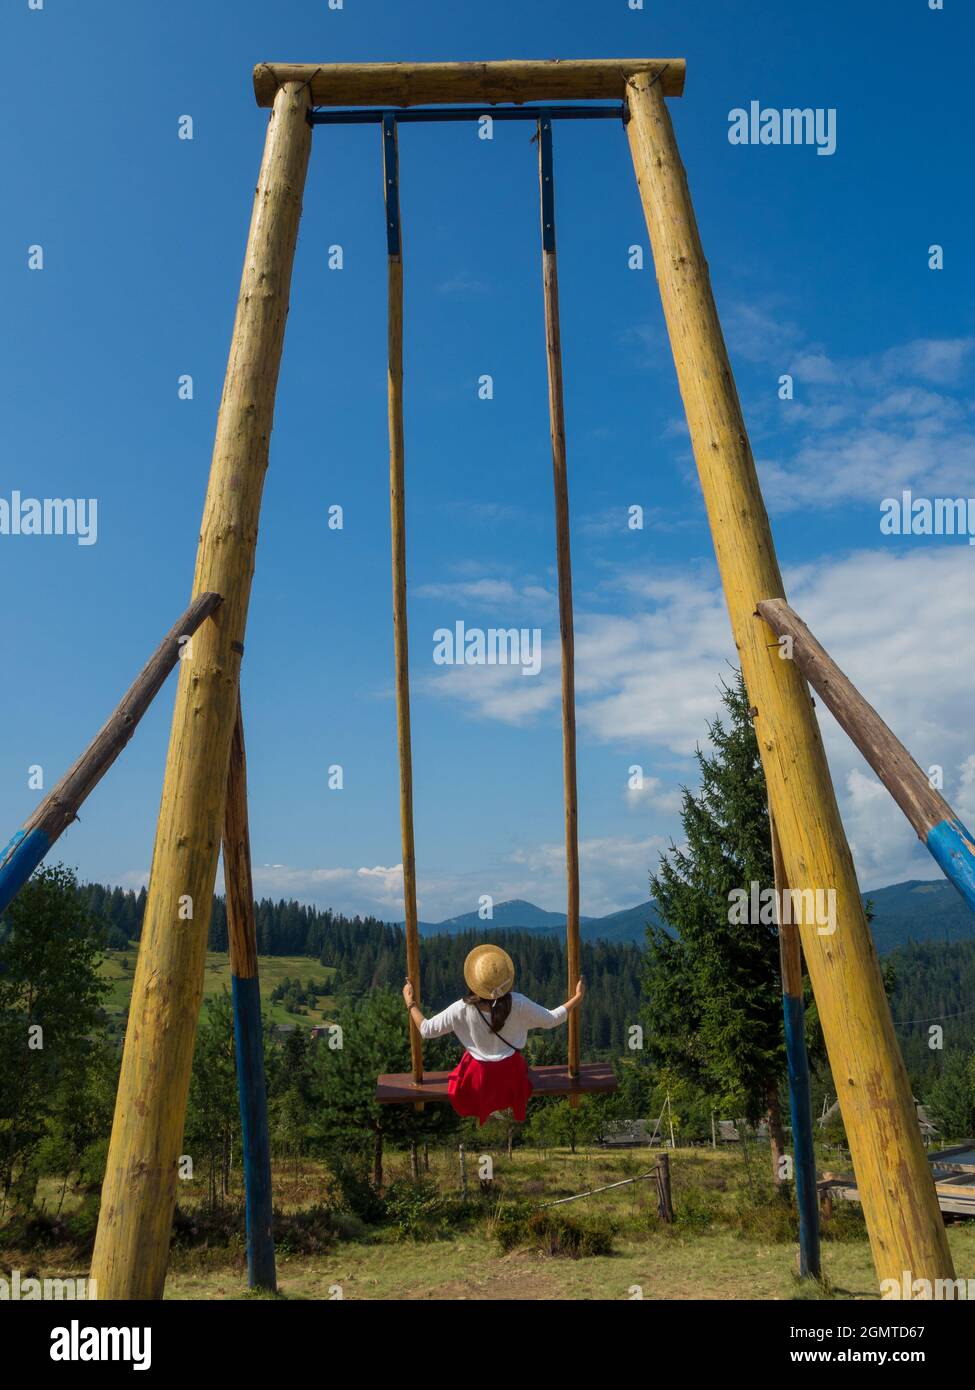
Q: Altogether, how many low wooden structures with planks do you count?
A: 1